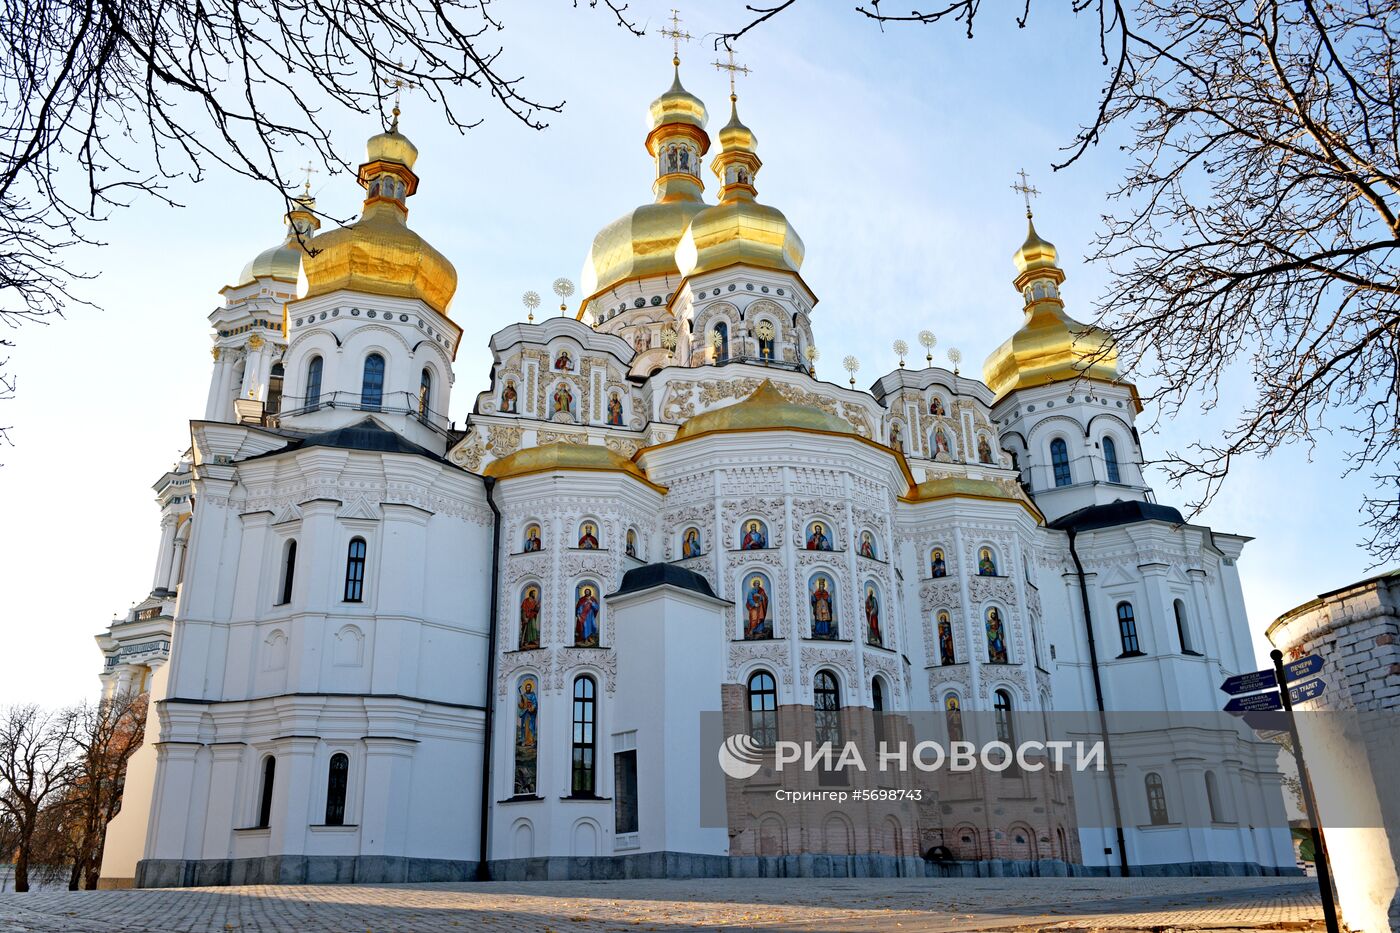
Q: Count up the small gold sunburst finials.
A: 11